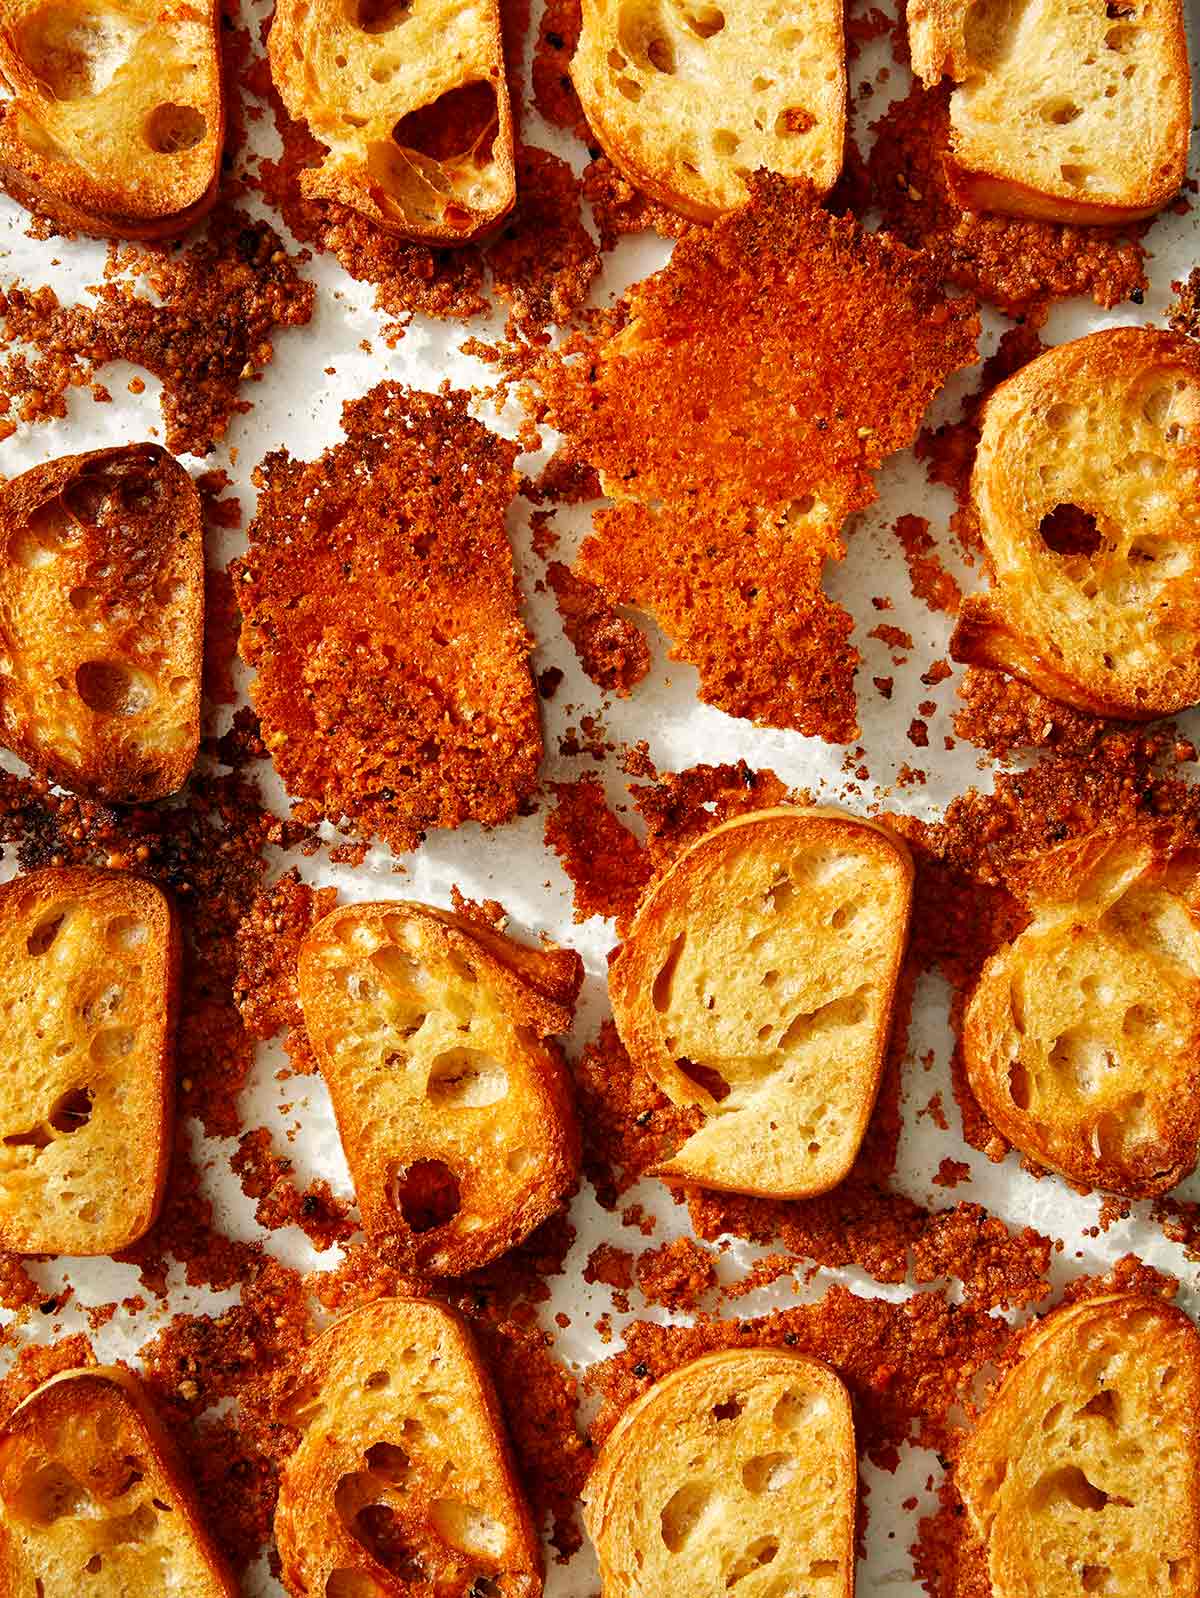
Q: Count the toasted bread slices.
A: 14